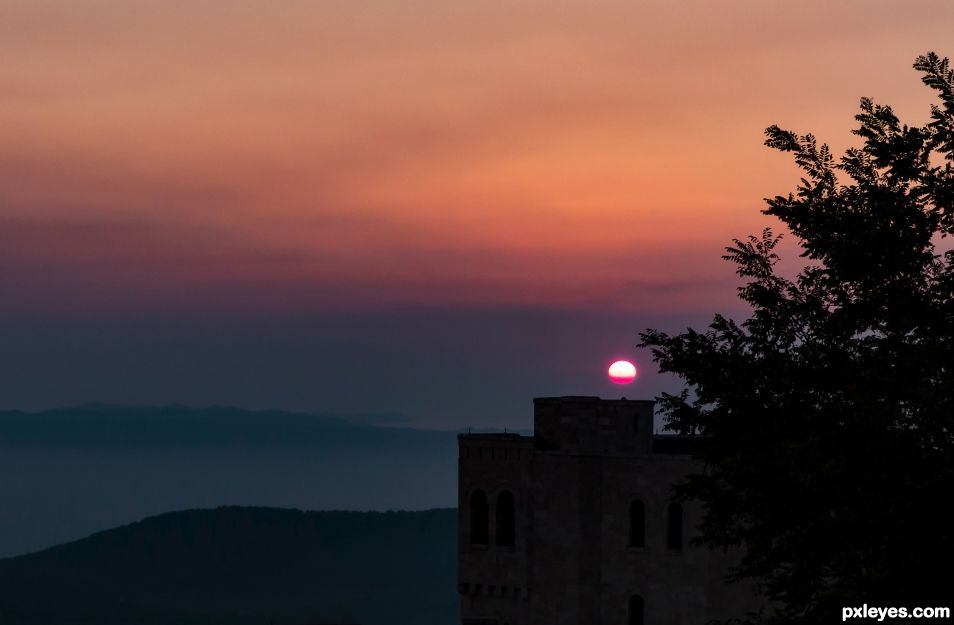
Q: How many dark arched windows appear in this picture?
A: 5